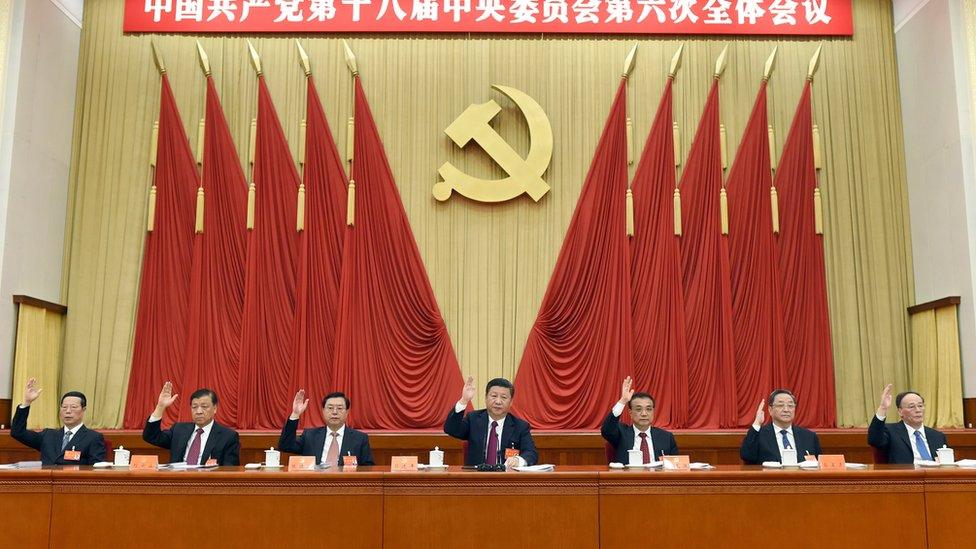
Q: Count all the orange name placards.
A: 5